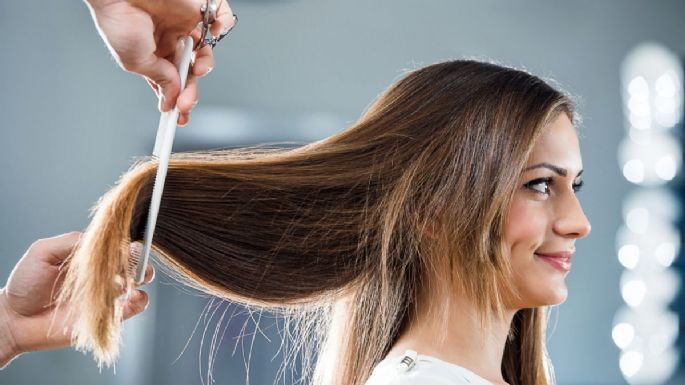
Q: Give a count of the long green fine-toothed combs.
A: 0